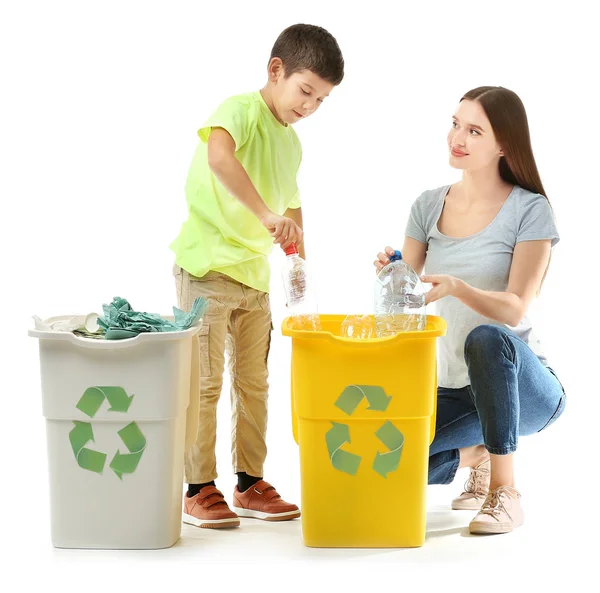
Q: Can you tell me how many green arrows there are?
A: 6